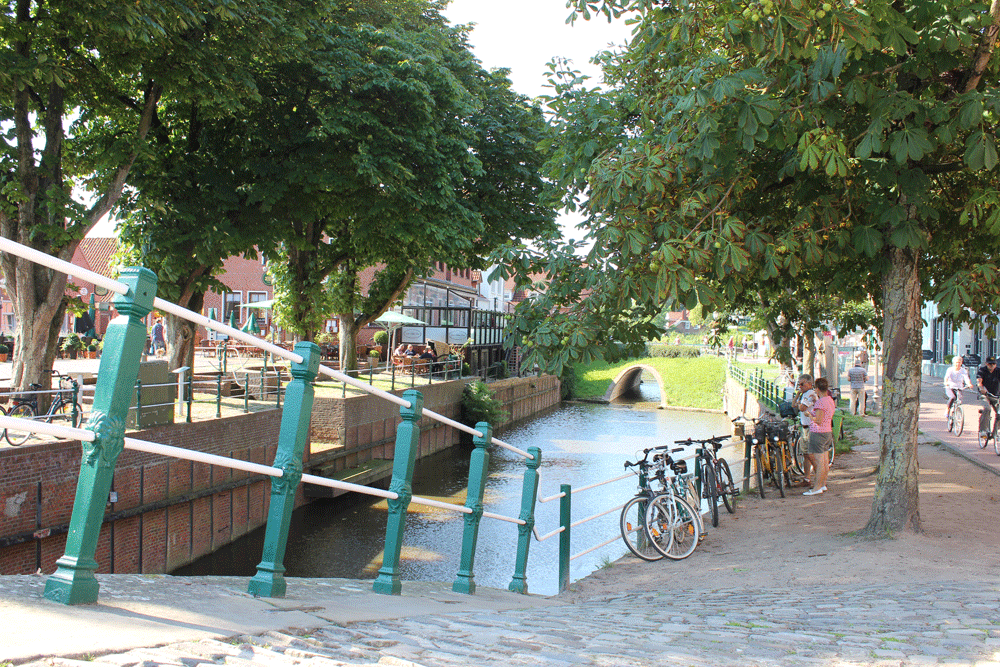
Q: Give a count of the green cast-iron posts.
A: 5